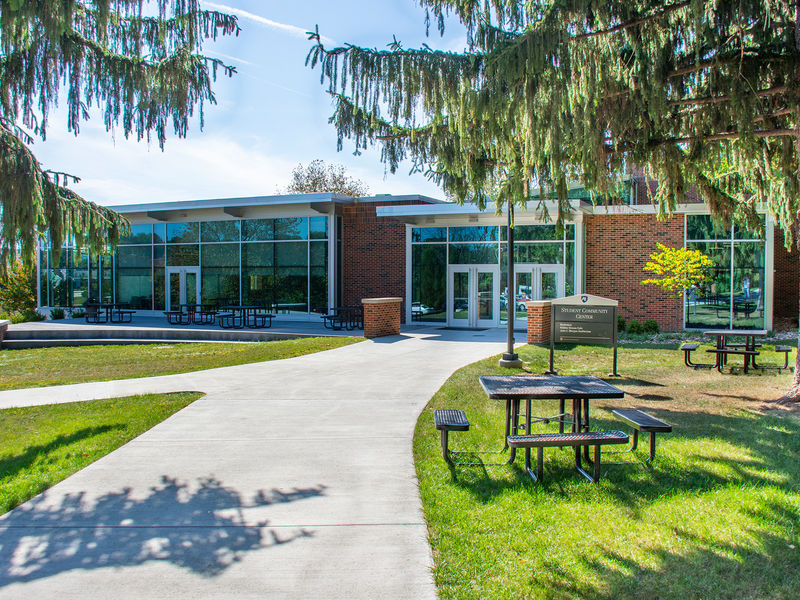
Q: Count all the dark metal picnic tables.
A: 6